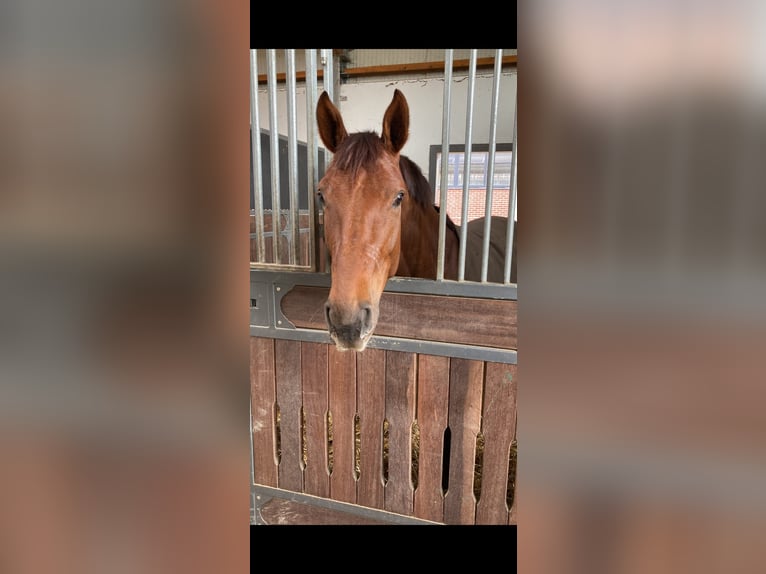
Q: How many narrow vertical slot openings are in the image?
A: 9